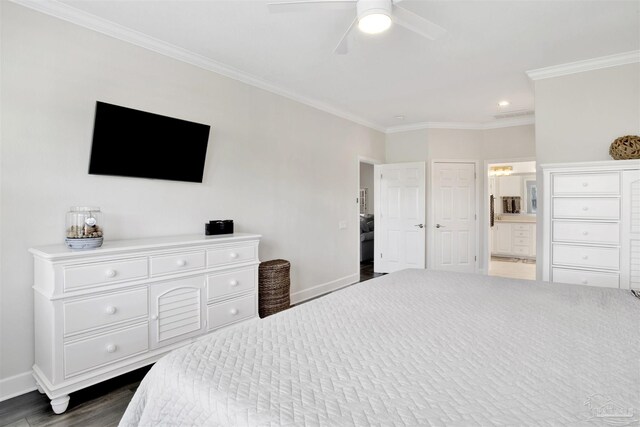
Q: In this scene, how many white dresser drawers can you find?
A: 12